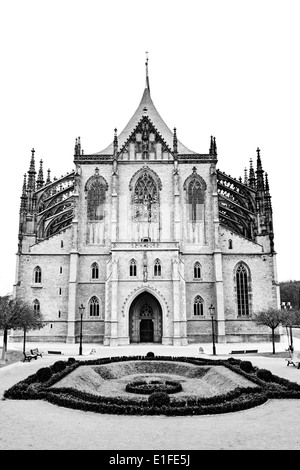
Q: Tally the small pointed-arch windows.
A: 8